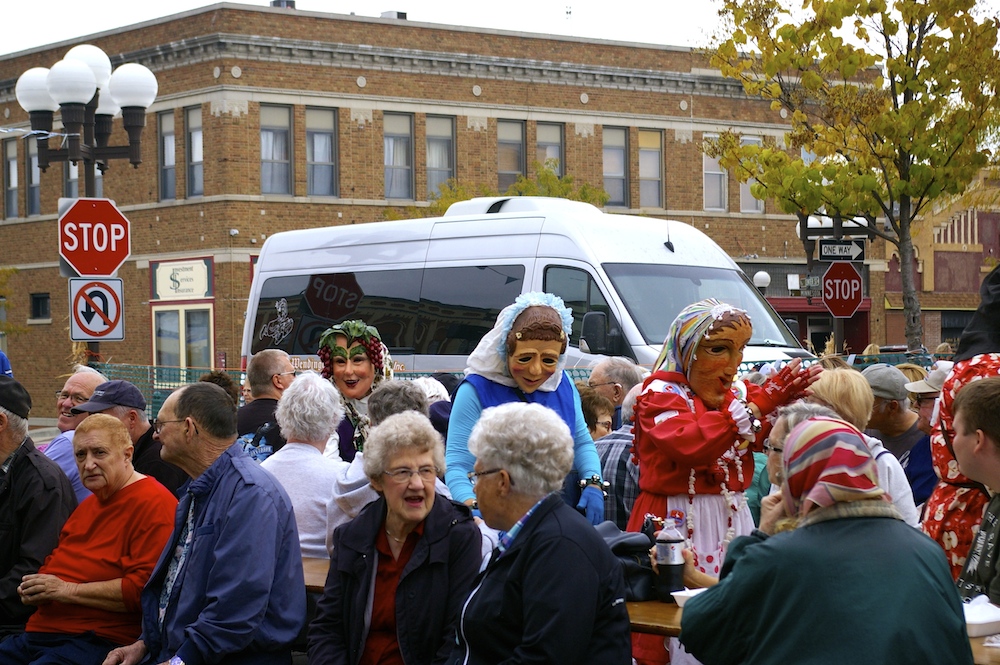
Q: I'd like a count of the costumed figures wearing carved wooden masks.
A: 3